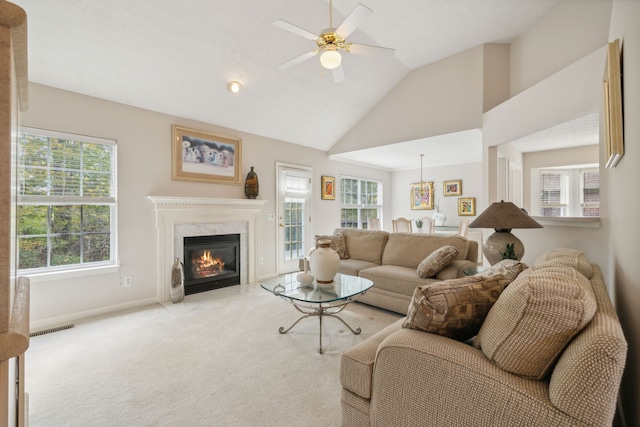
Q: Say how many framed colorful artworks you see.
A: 4